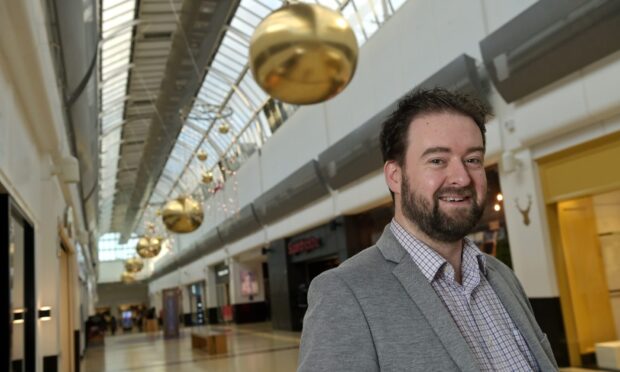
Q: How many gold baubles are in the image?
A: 8